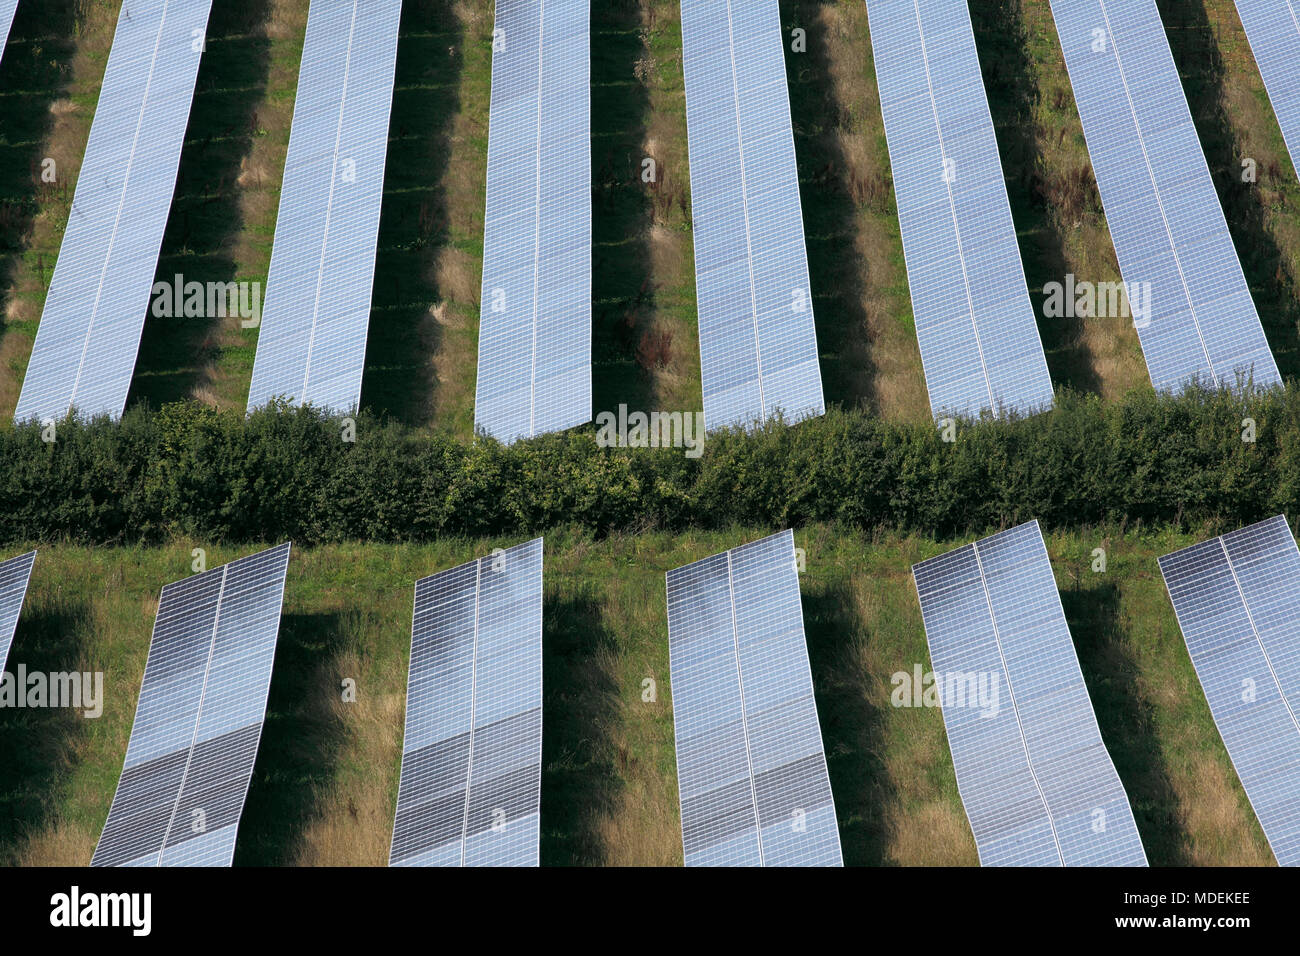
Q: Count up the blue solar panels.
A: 14